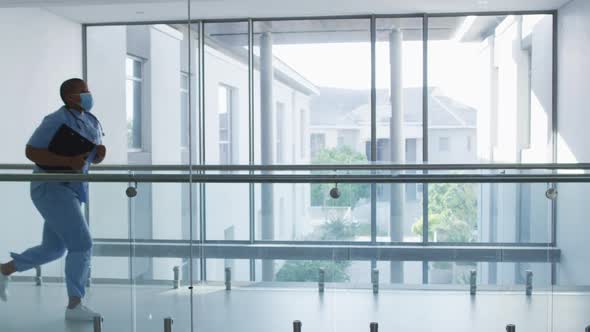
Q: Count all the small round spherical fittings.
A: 3